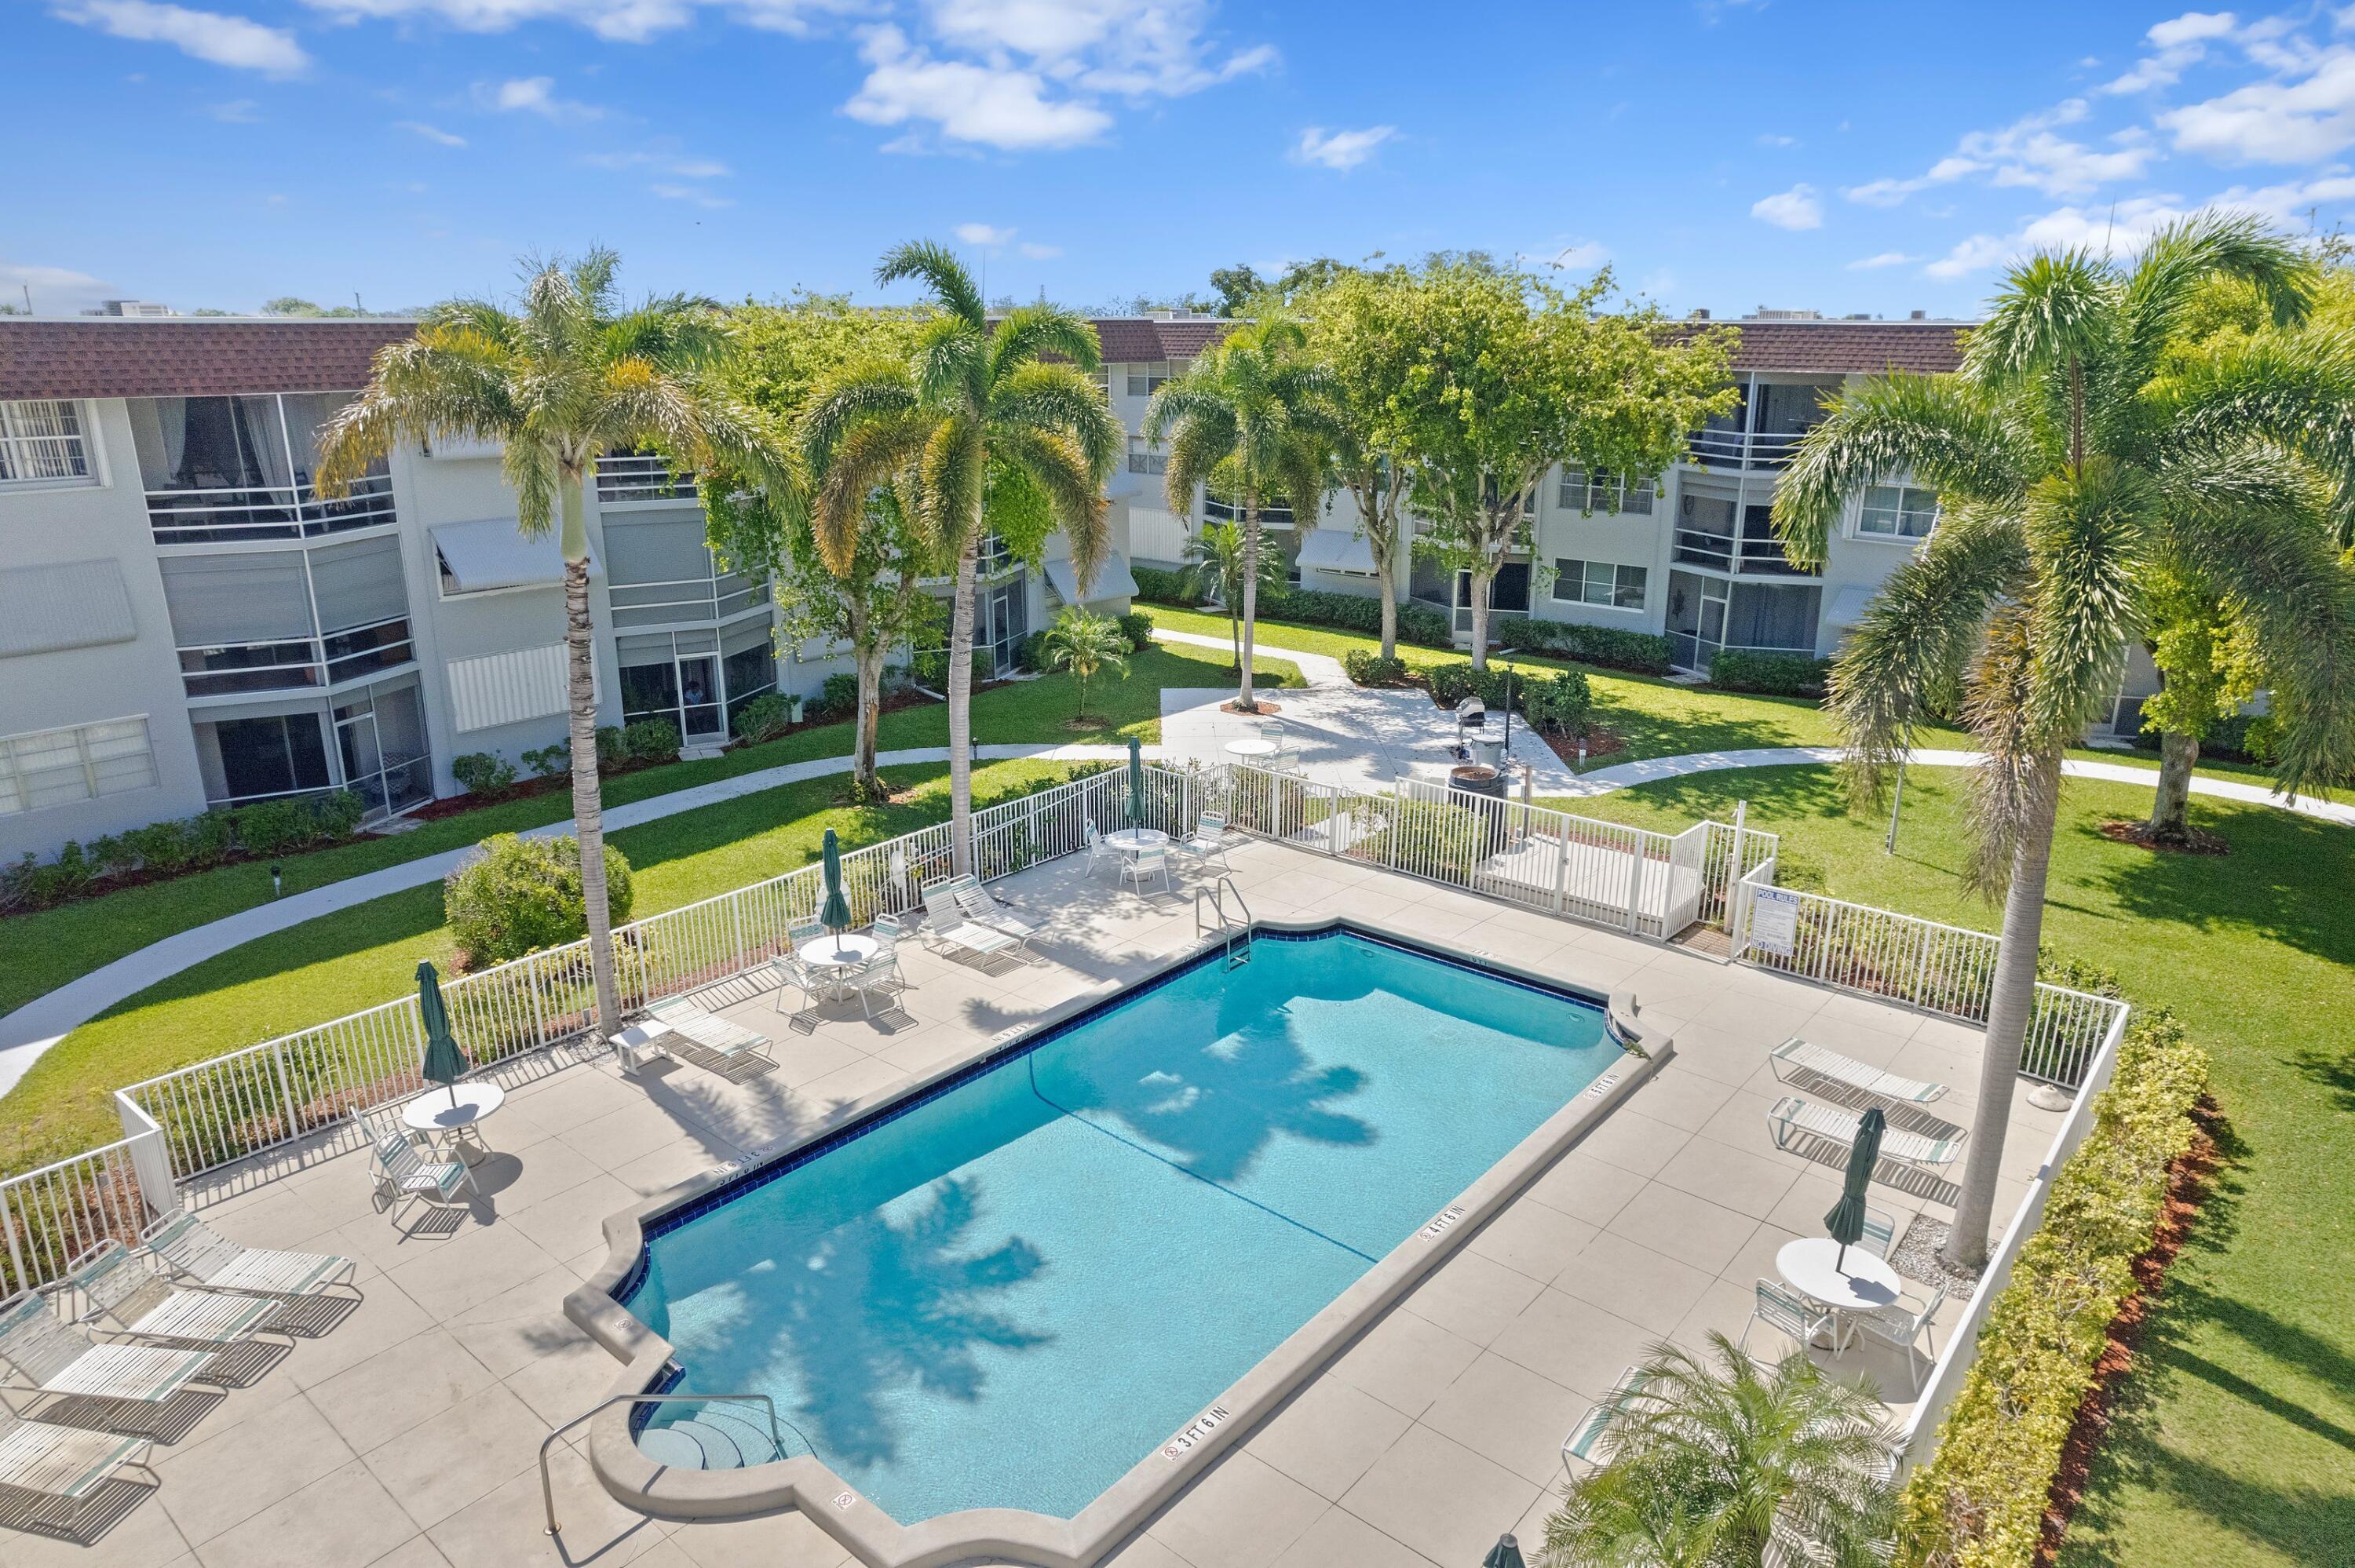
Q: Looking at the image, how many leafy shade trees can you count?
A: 4